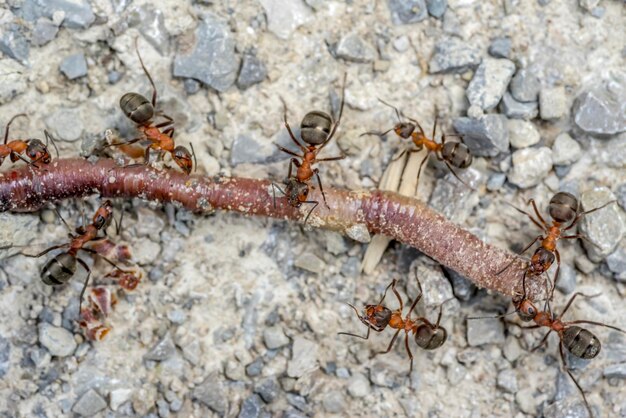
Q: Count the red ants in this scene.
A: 8